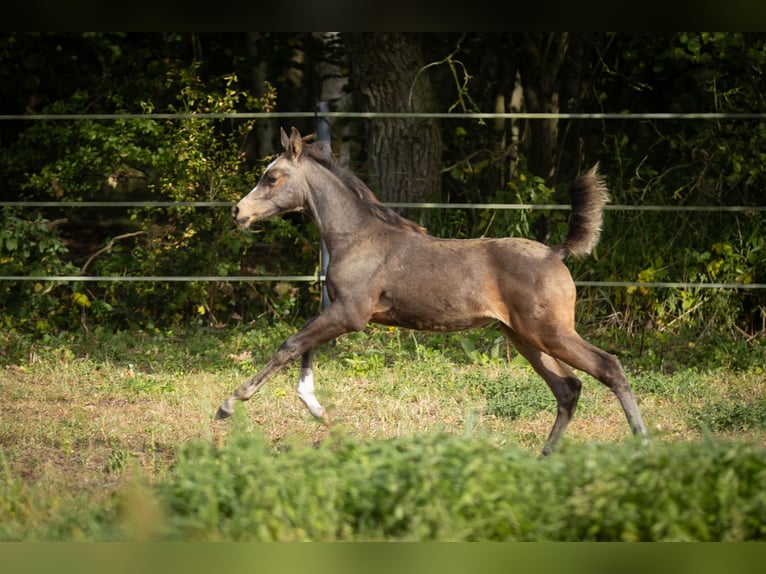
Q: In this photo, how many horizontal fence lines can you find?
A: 3